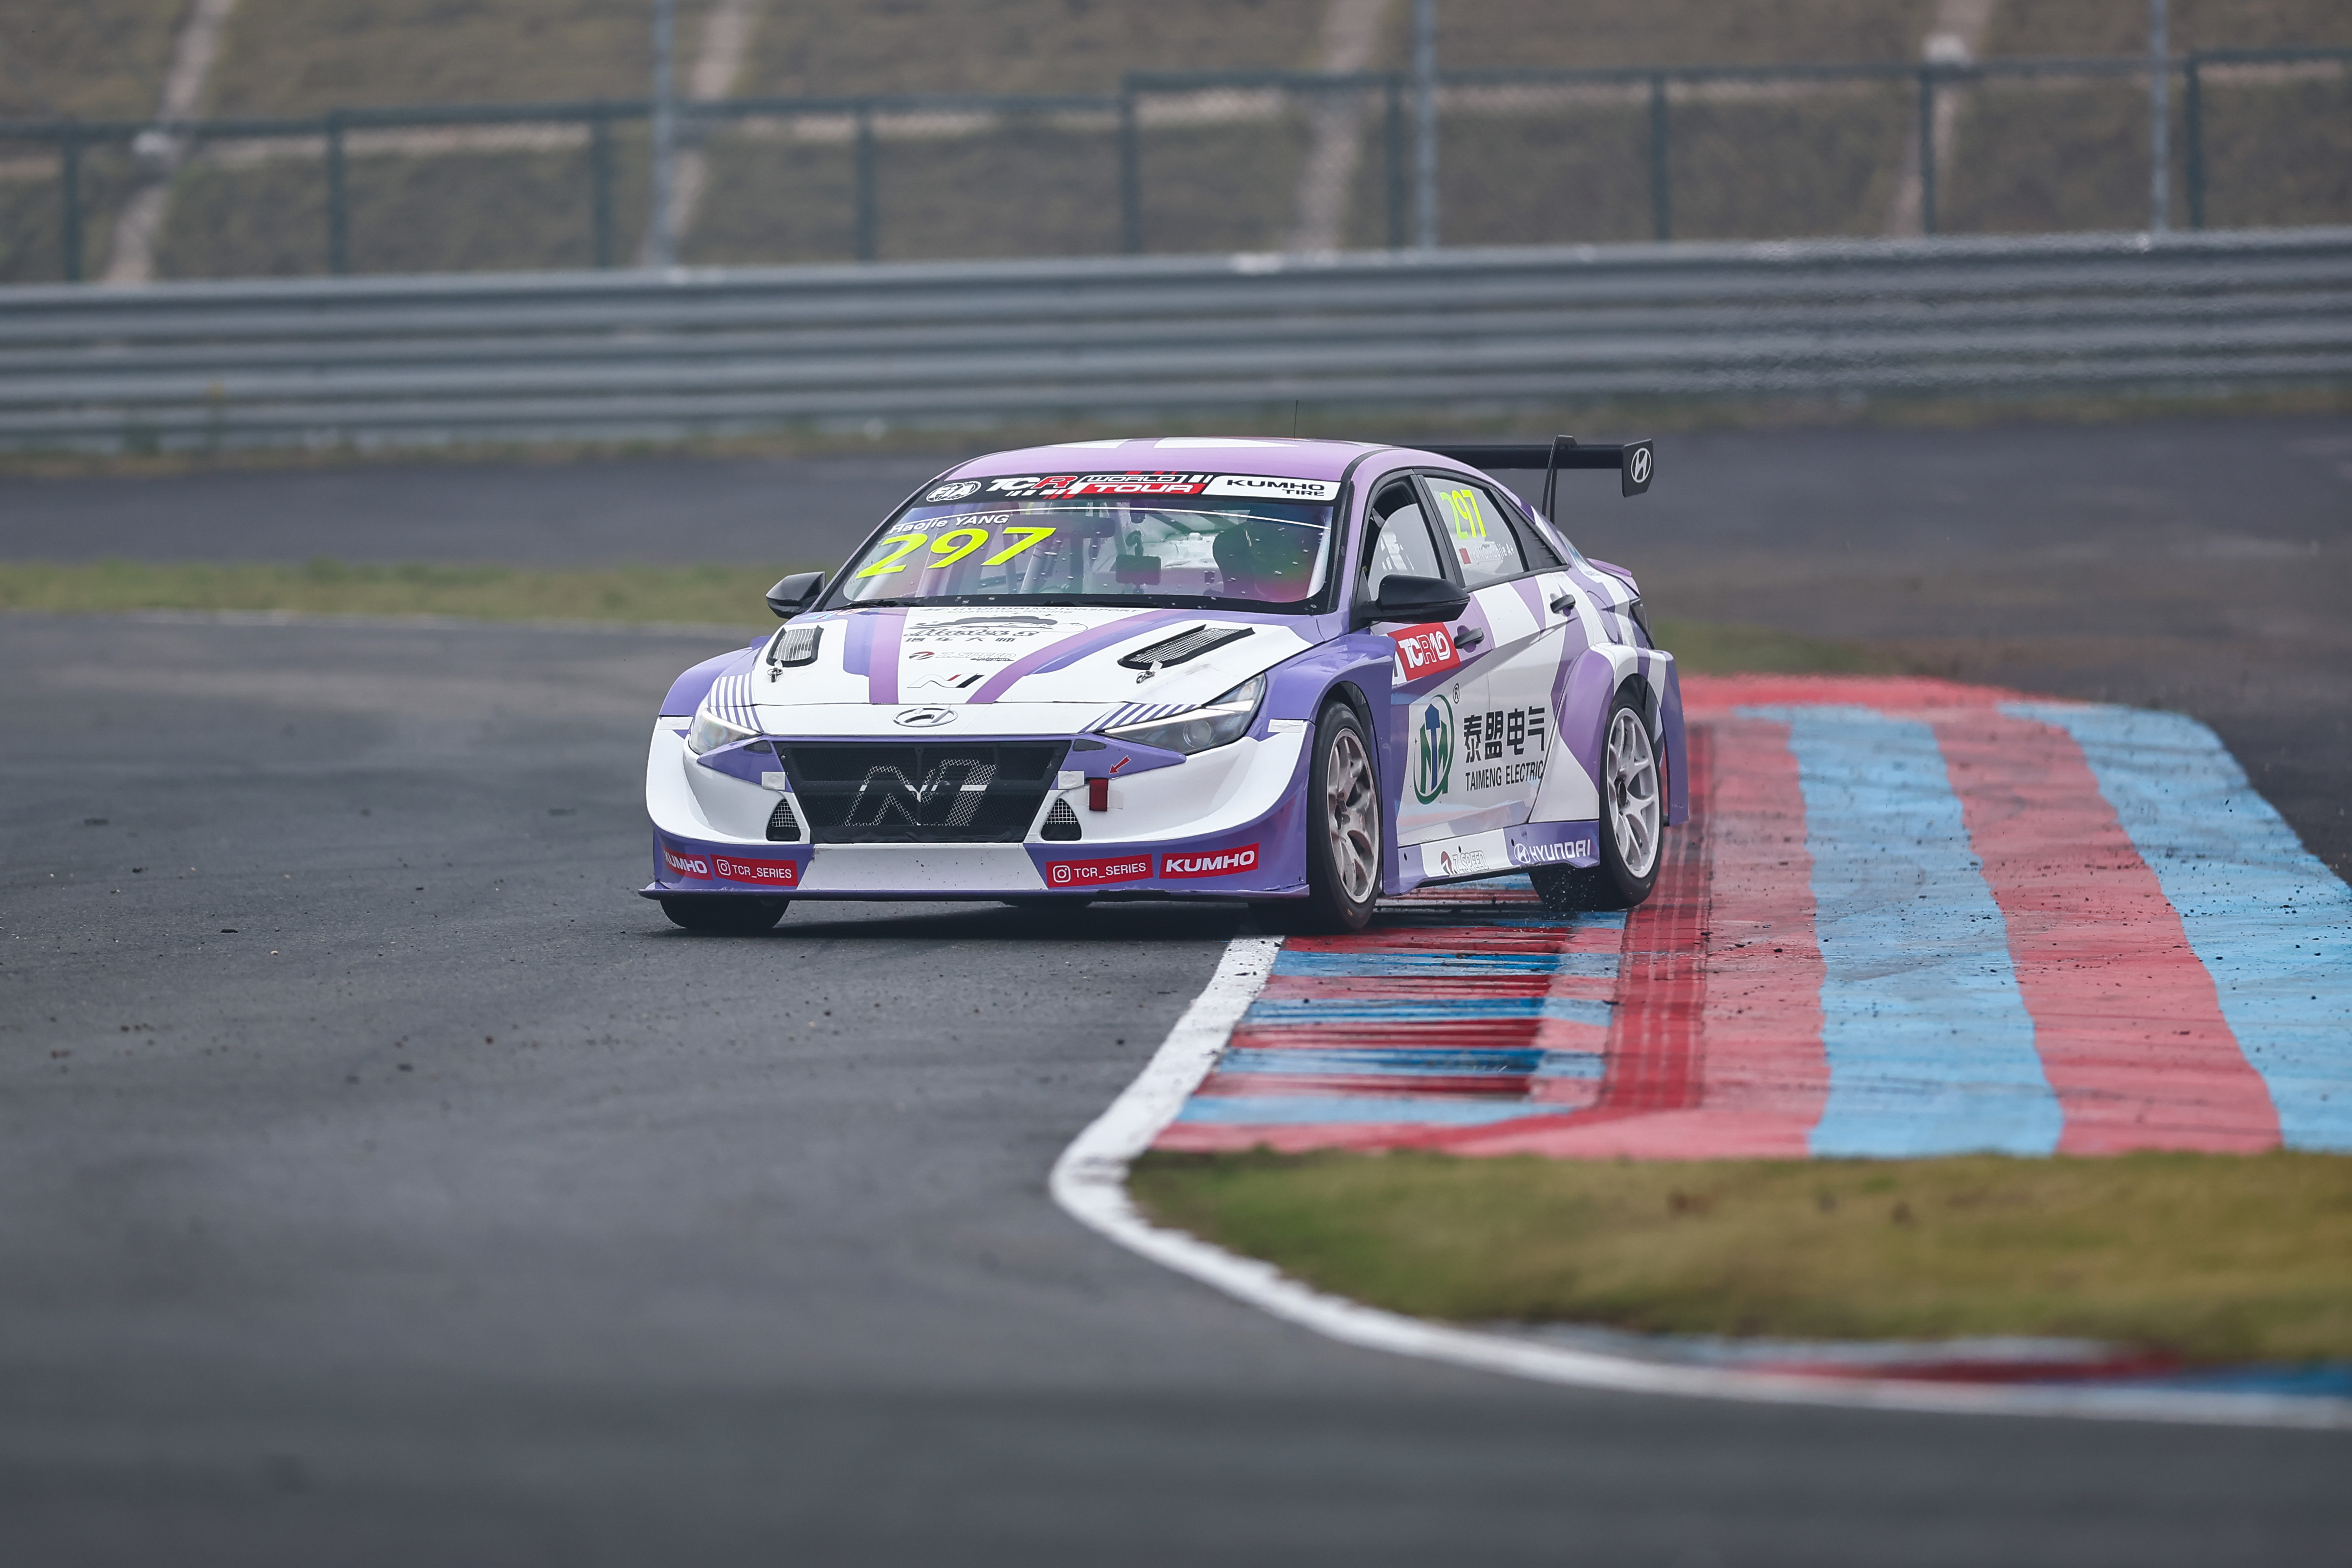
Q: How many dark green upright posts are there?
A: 9